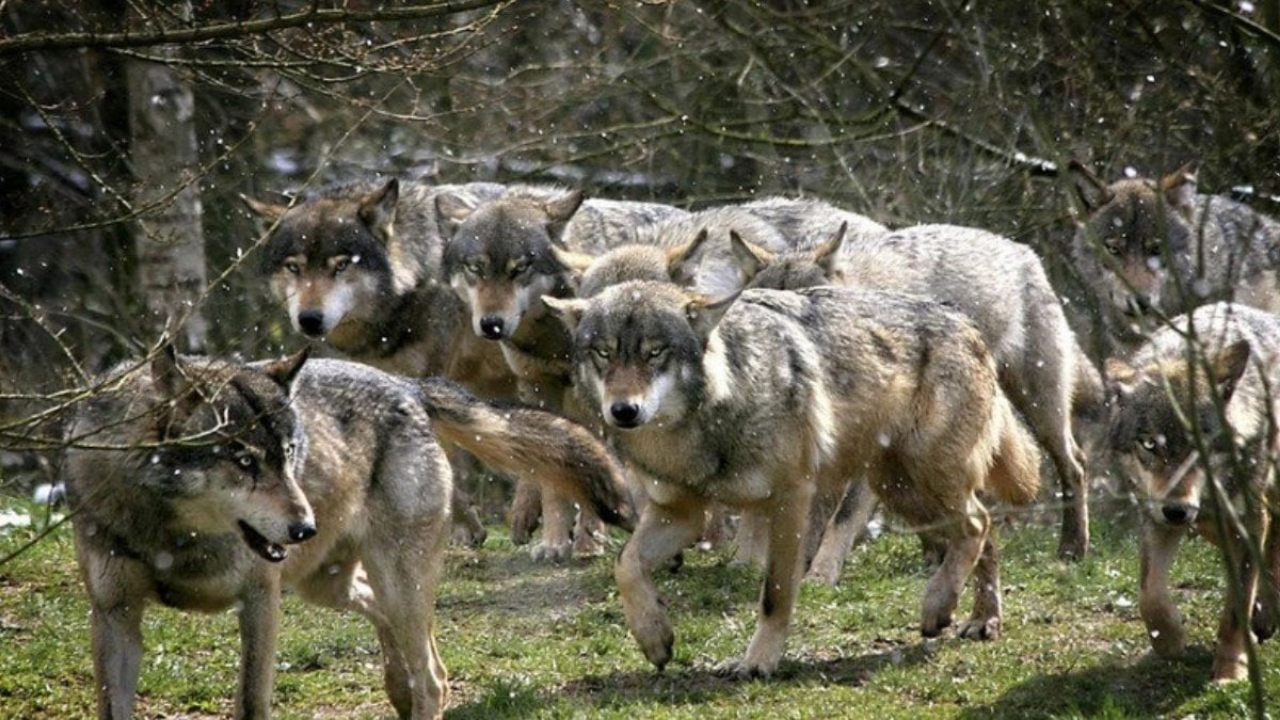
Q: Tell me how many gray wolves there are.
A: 8